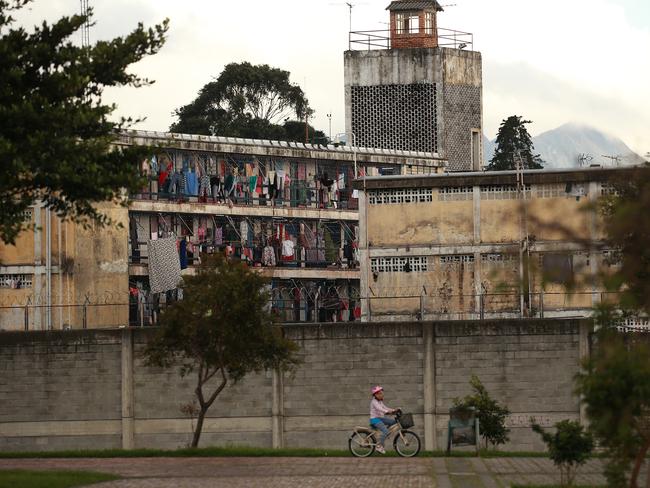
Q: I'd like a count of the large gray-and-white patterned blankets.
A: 1